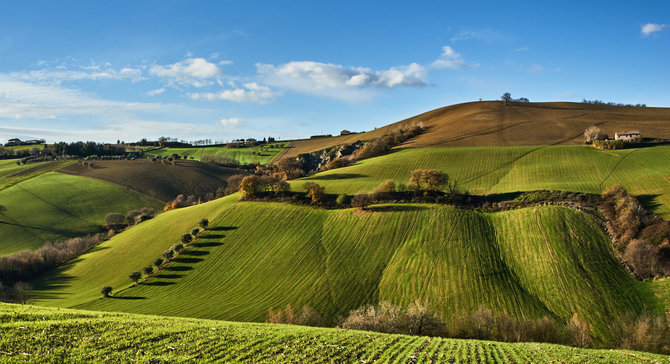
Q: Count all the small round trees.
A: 9